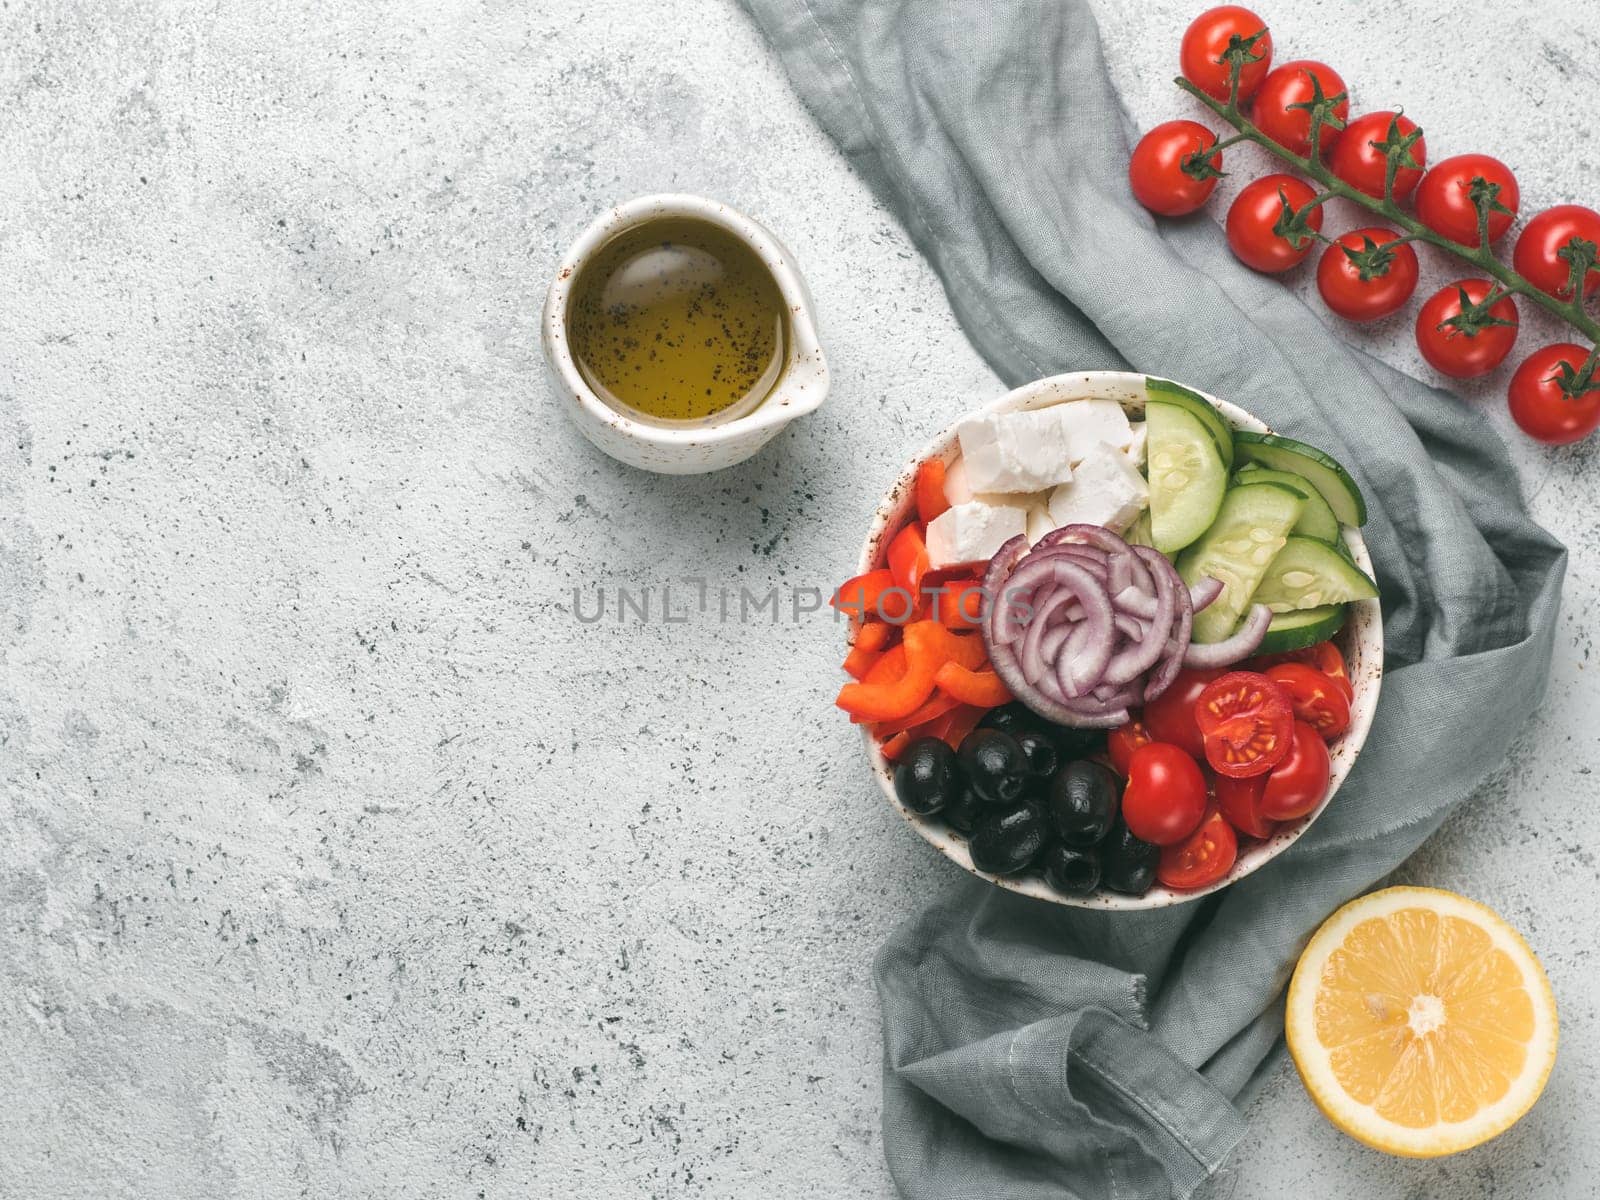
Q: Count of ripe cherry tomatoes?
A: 10